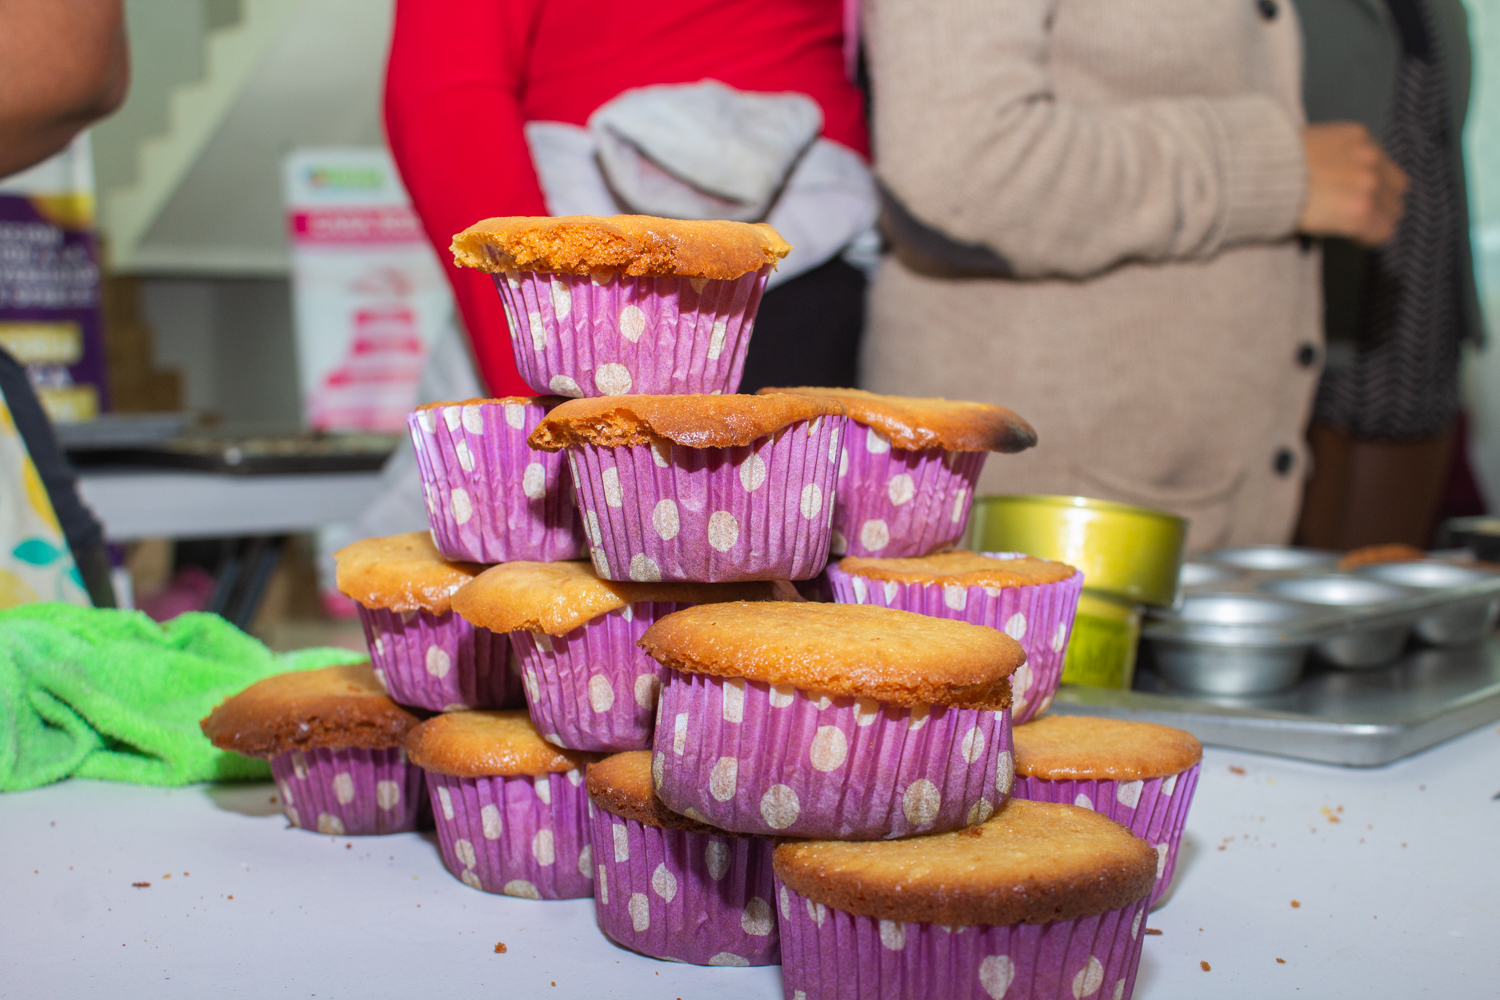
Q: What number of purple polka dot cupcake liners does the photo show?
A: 13